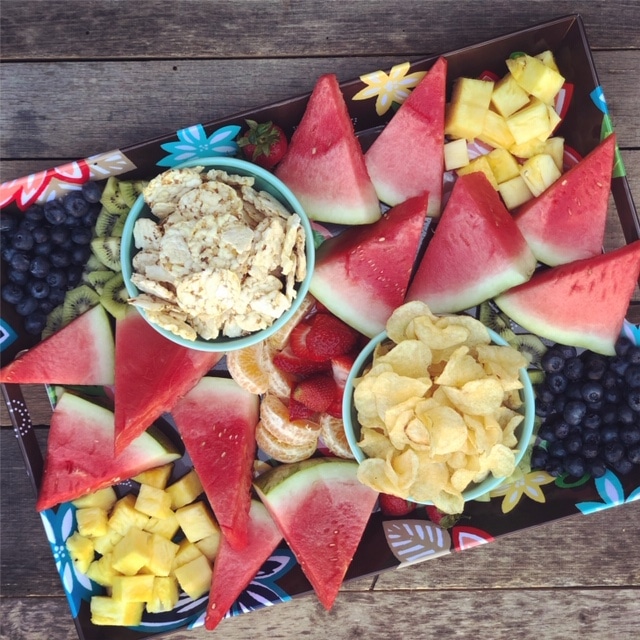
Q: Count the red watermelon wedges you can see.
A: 12